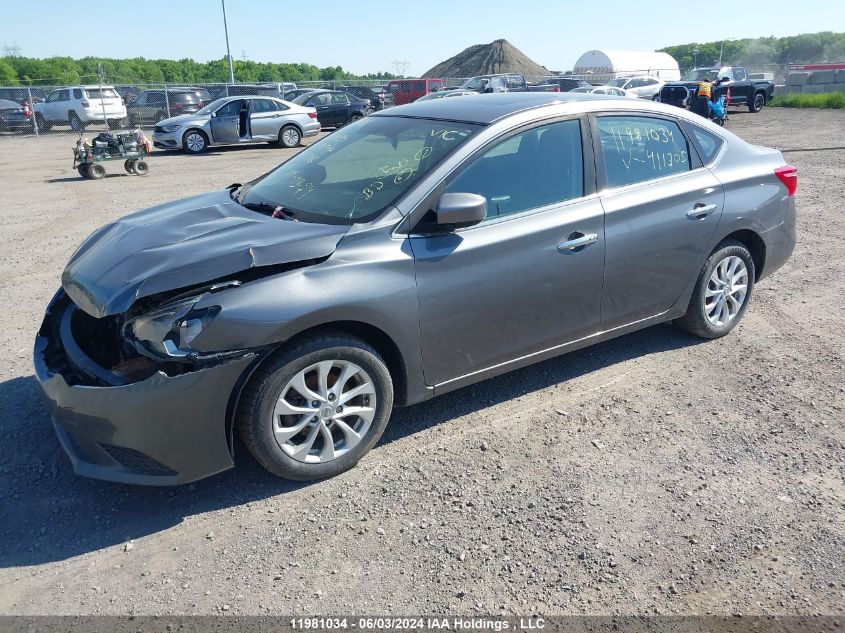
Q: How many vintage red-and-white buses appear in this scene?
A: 0